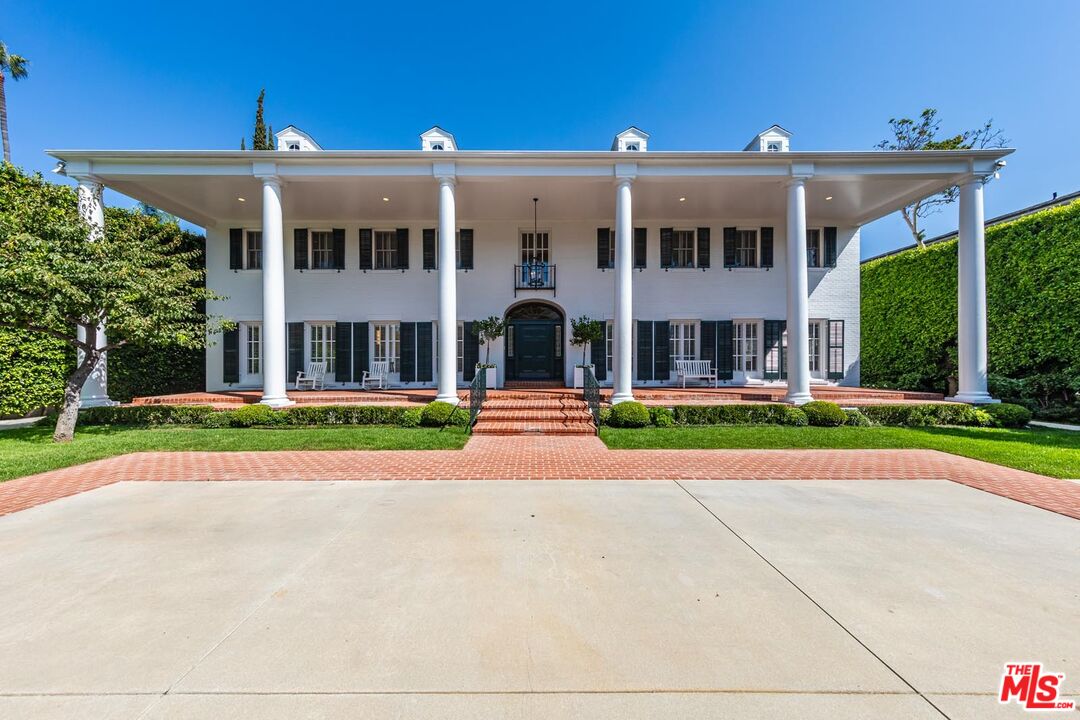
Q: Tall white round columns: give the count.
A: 6